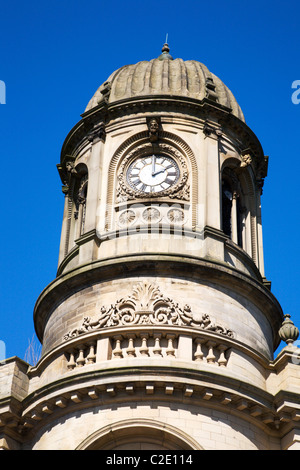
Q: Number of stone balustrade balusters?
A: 11